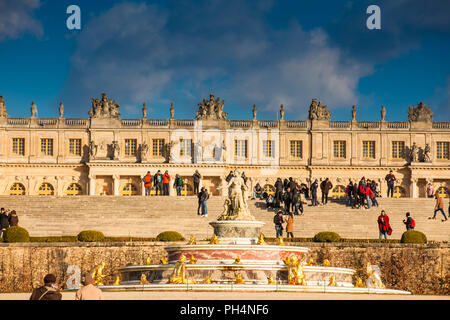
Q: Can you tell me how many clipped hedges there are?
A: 5